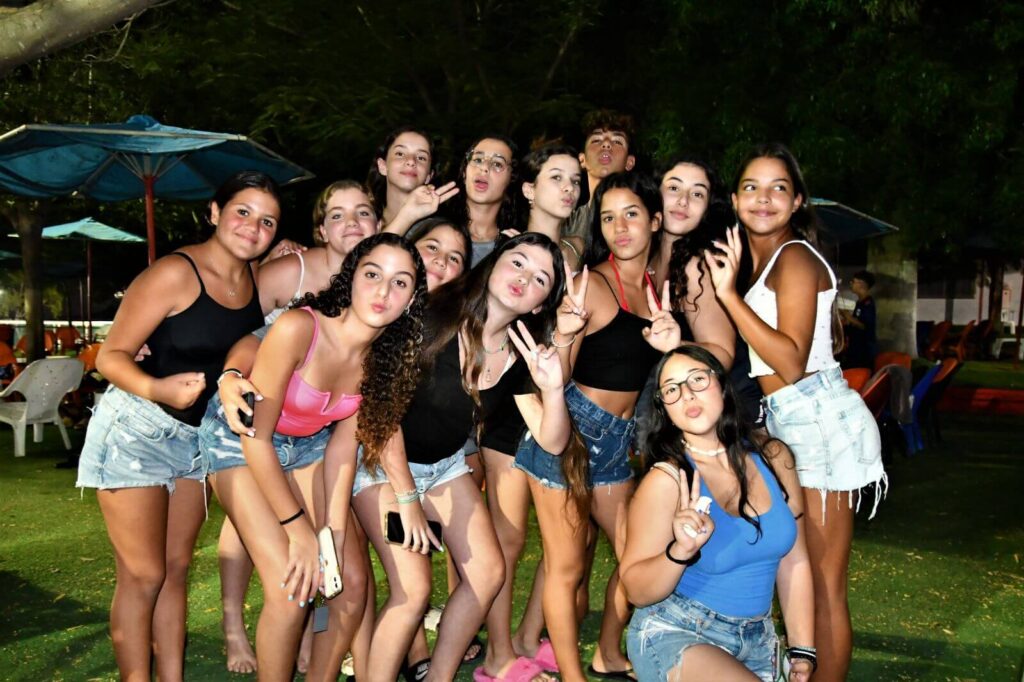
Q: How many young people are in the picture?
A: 13